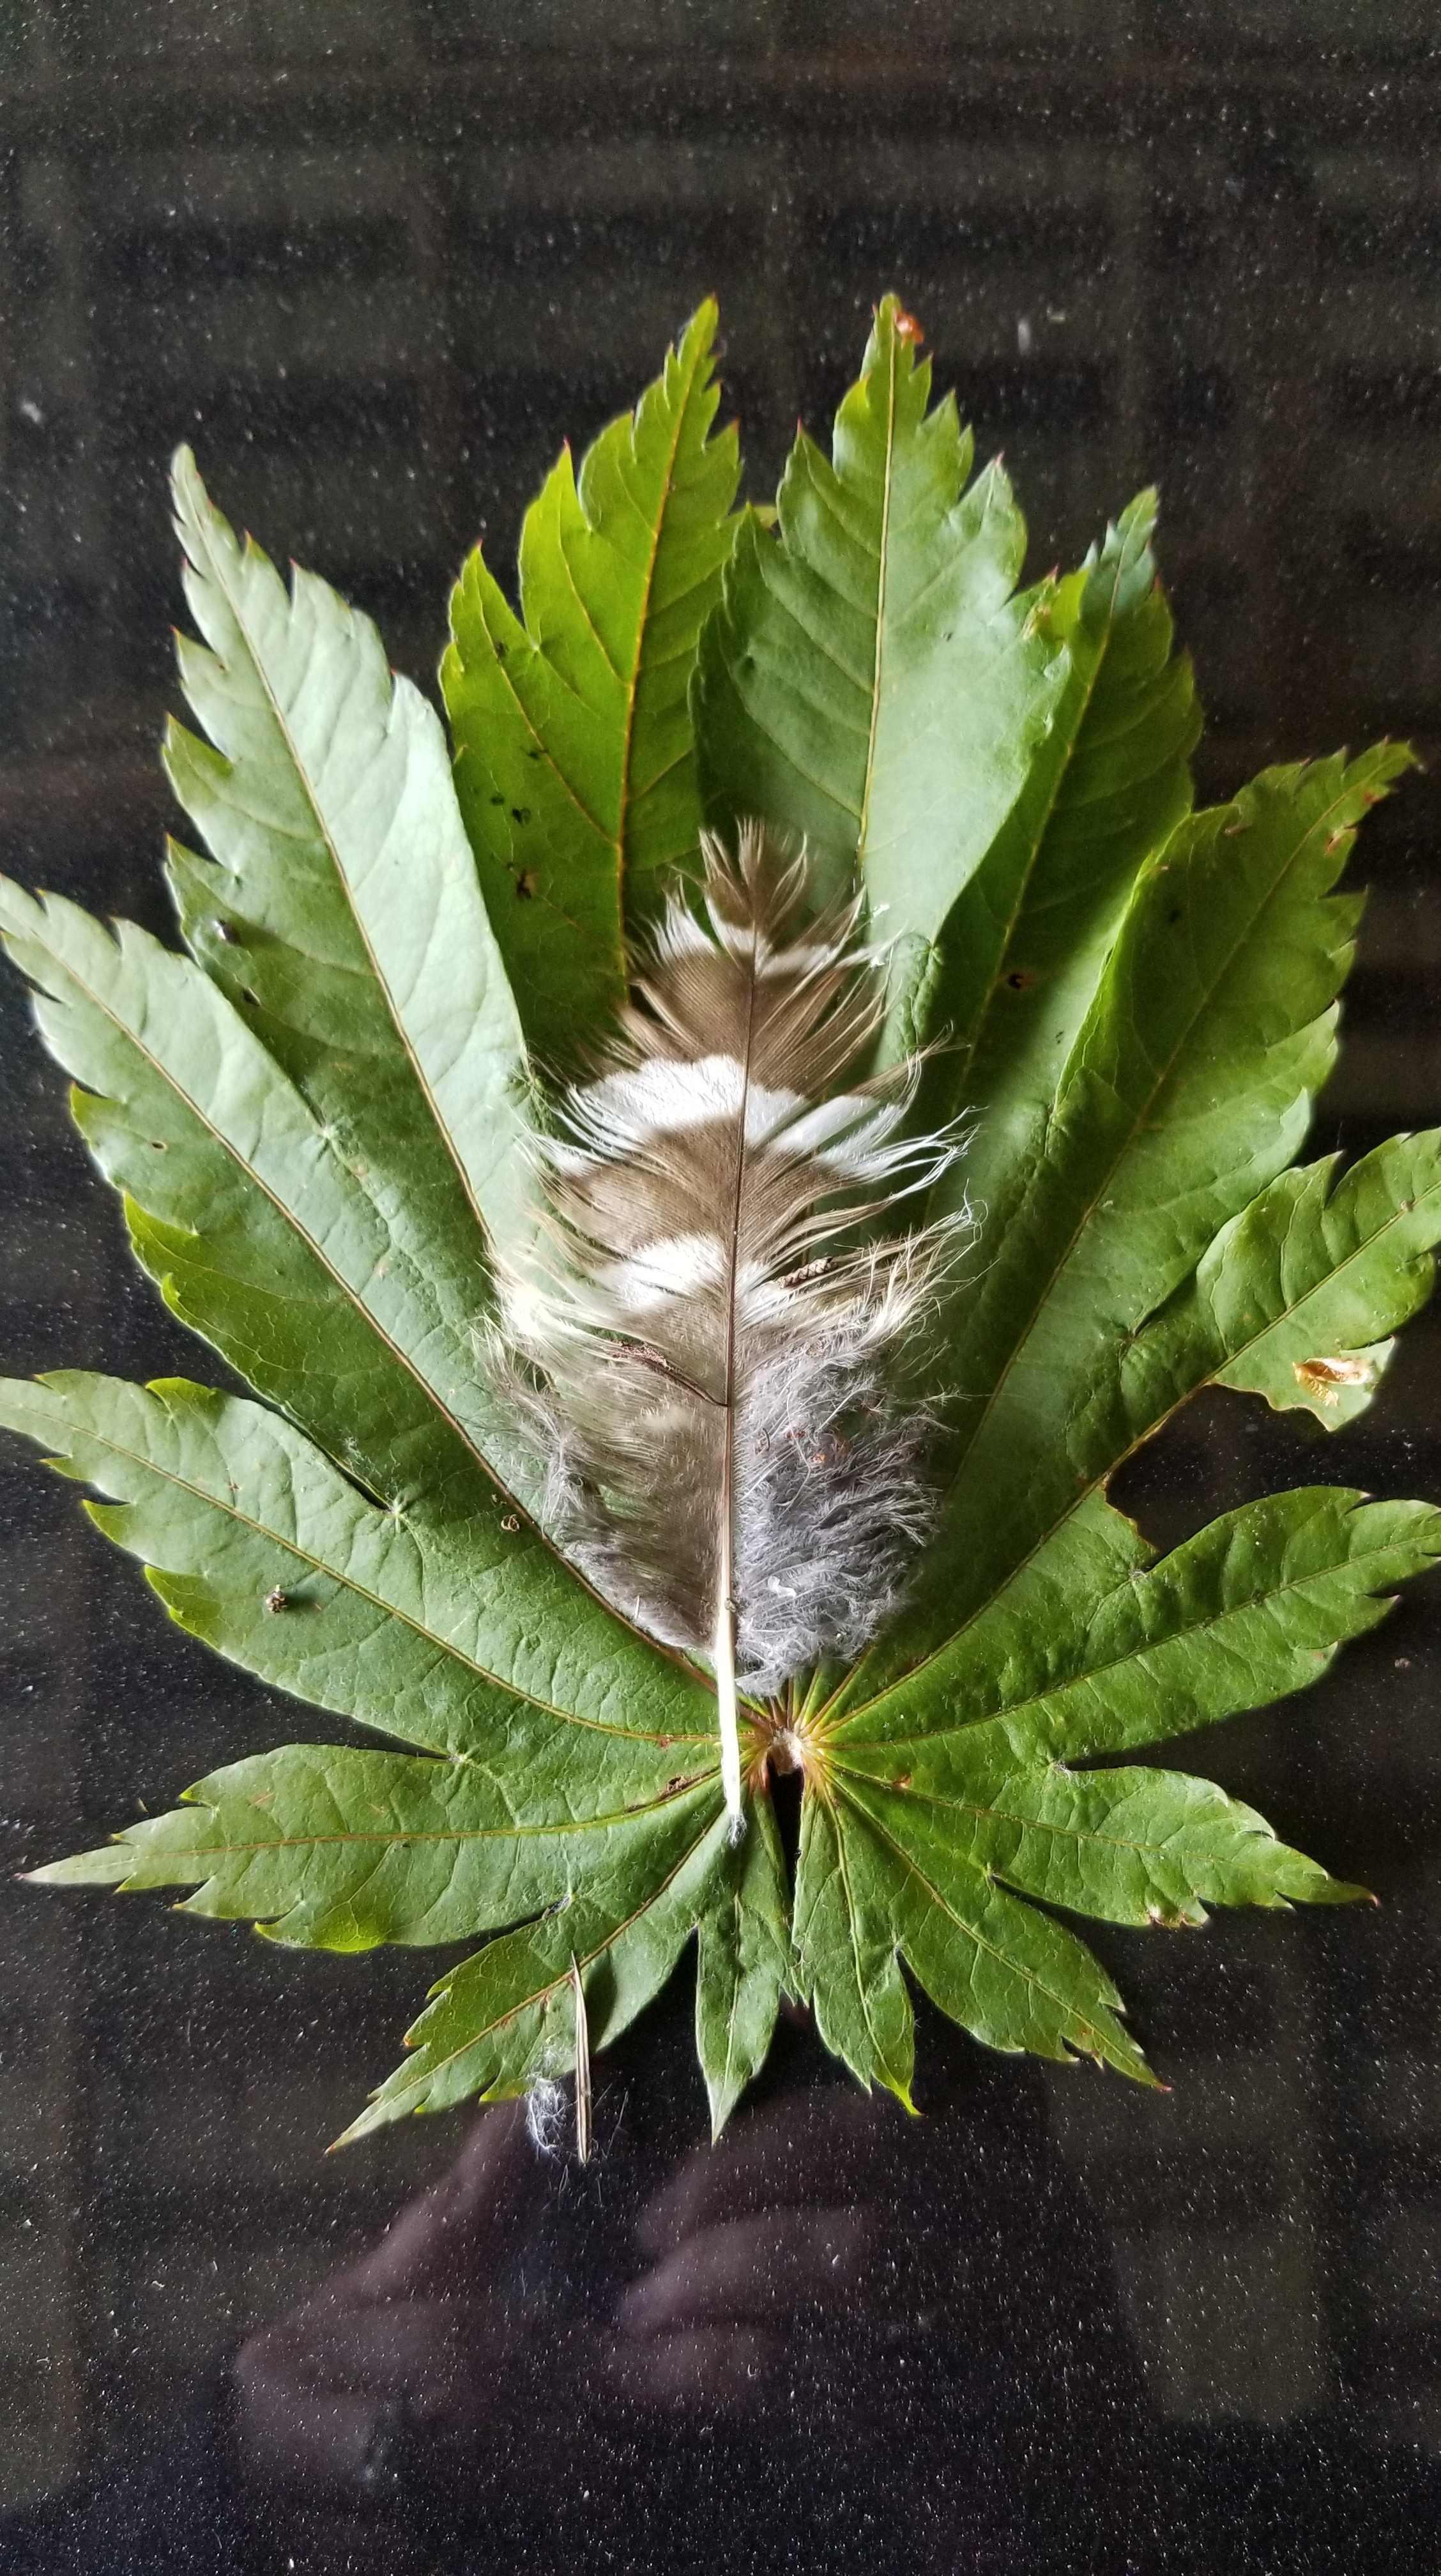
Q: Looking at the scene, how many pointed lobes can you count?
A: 15